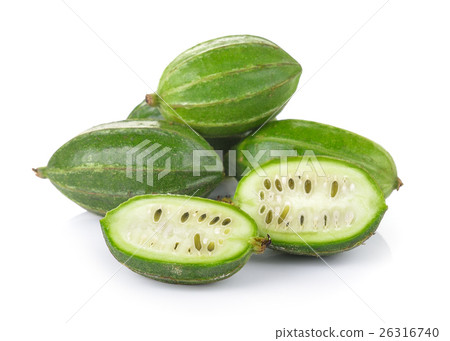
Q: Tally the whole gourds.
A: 4